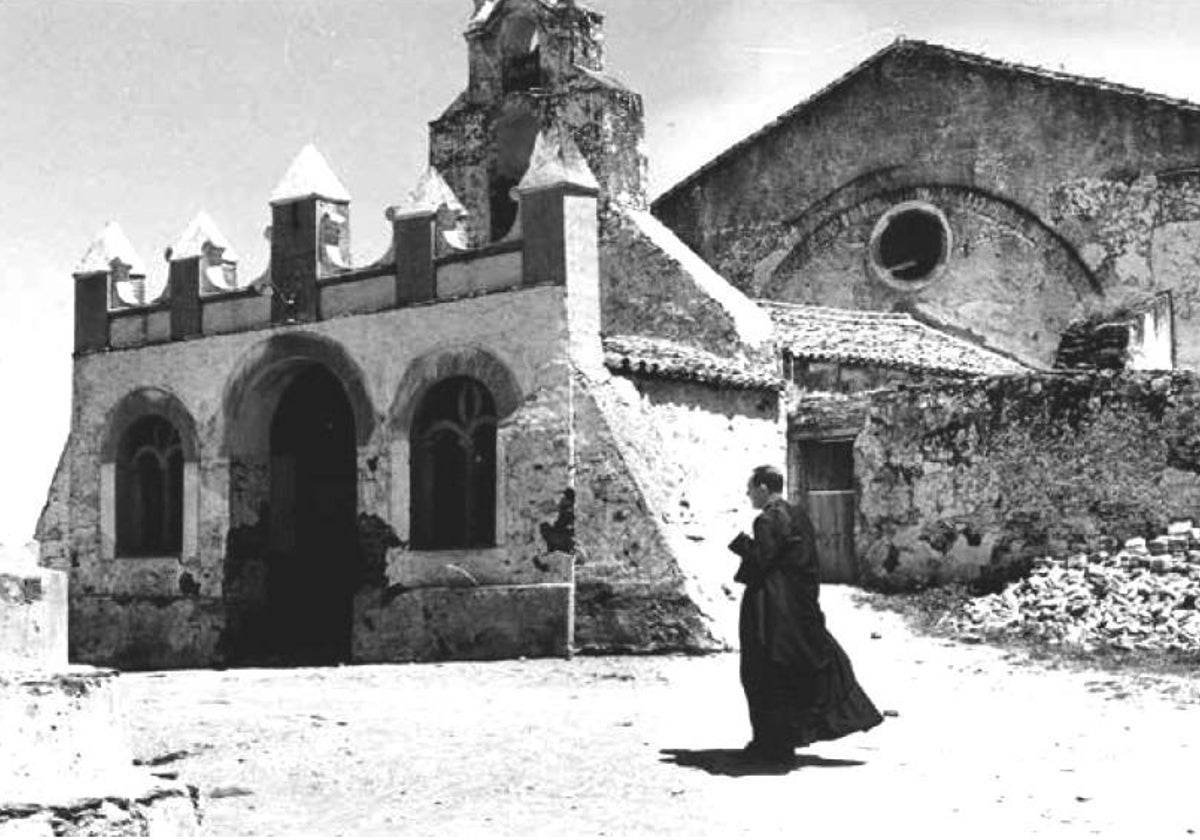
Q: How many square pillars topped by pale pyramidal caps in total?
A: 5